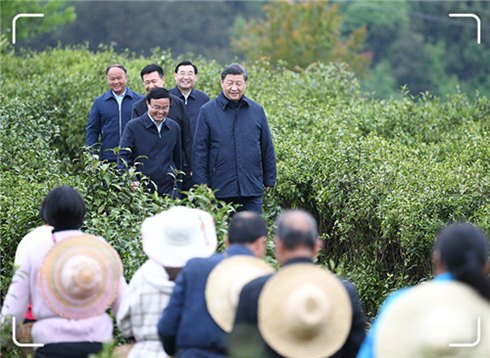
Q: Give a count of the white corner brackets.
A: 4